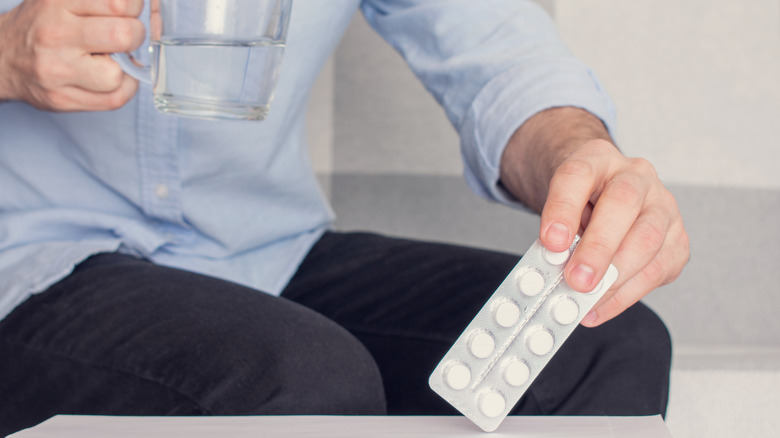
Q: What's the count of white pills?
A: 10